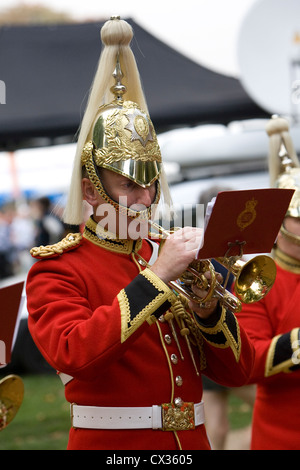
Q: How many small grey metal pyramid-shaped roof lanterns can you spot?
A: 0